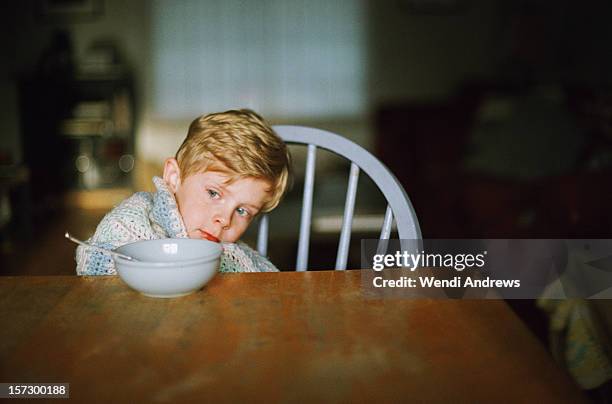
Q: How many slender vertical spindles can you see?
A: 4